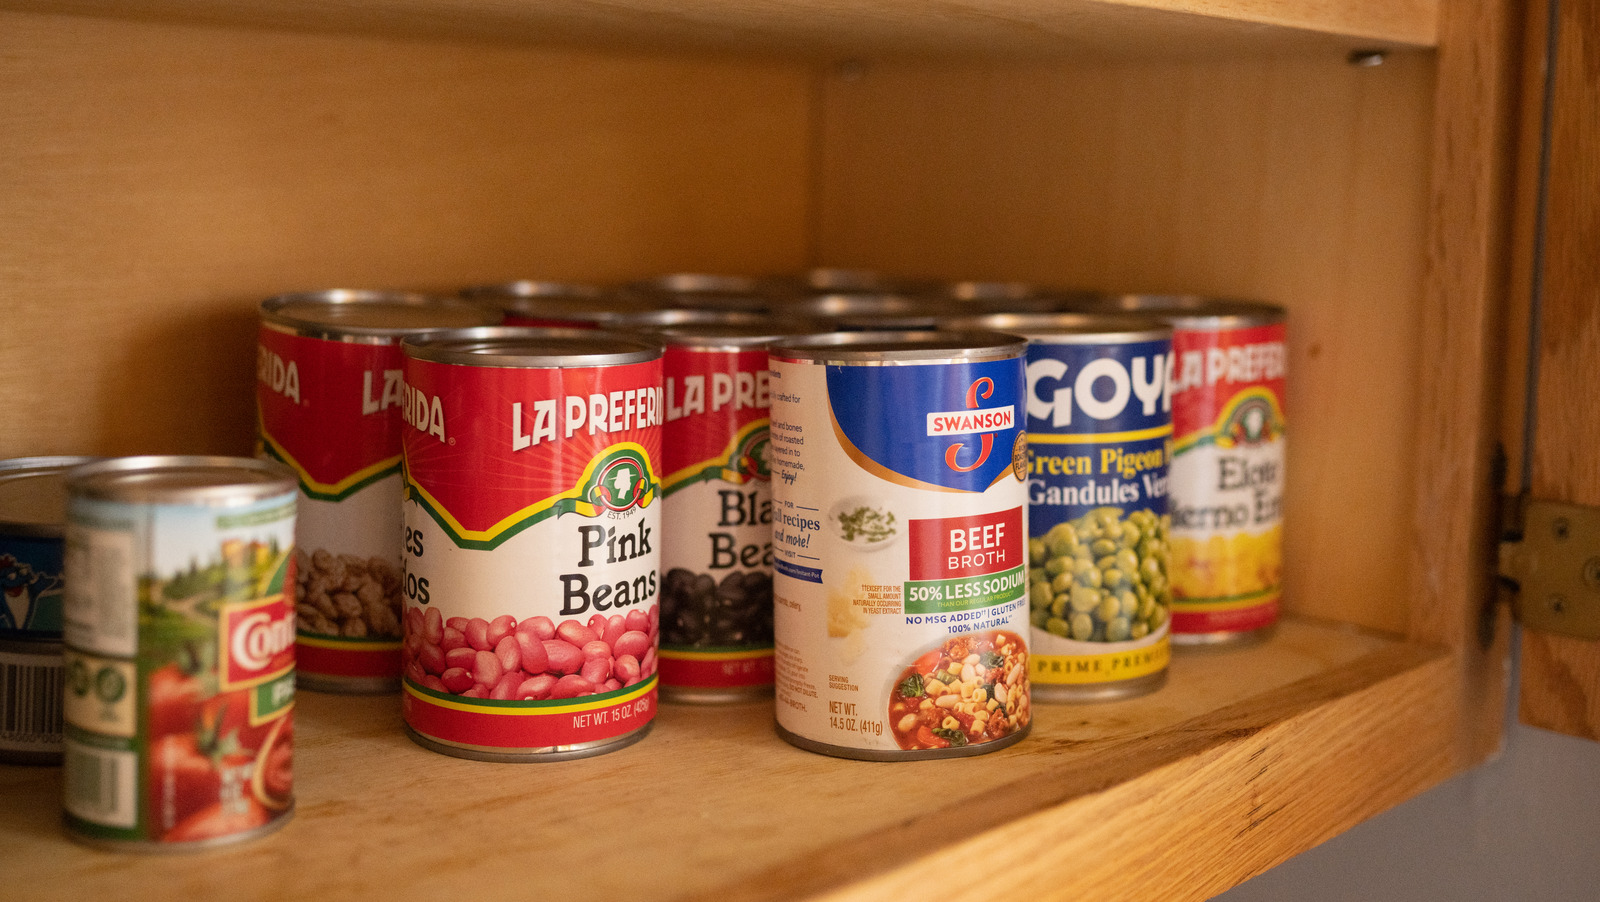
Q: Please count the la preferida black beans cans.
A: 1